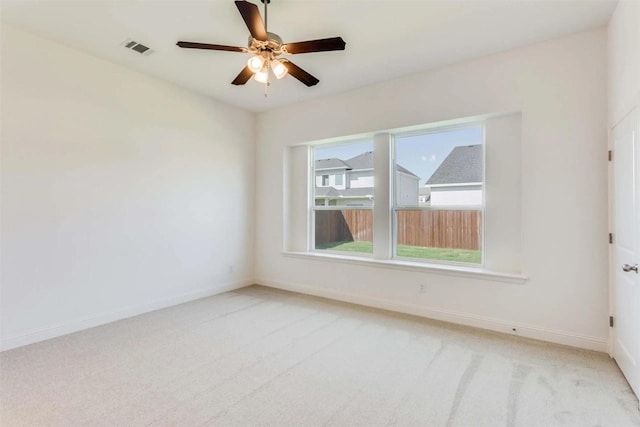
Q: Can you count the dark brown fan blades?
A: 5